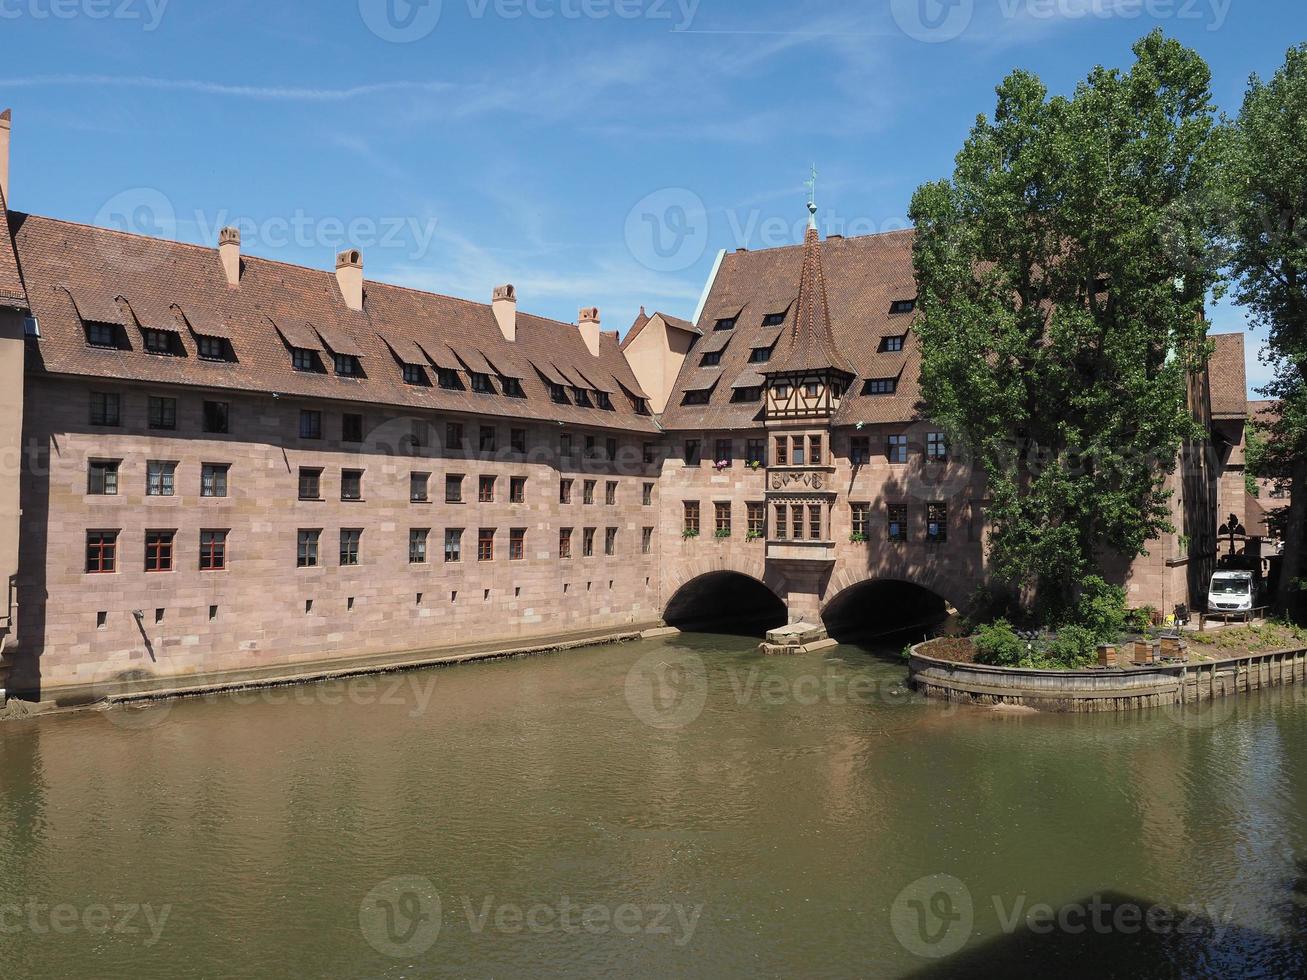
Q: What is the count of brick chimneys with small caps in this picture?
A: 4